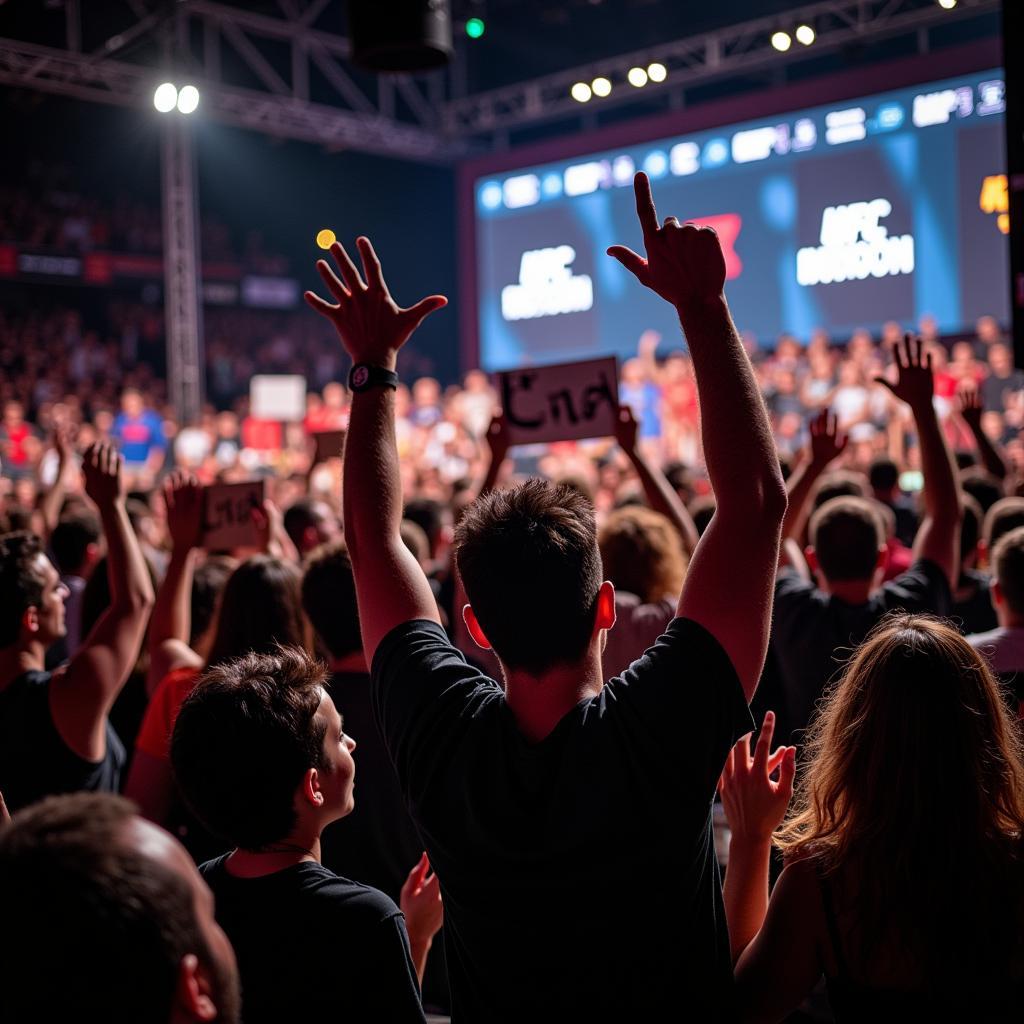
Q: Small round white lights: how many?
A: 9